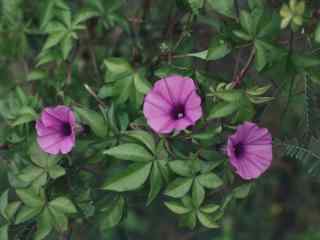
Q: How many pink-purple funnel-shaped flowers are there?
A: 3